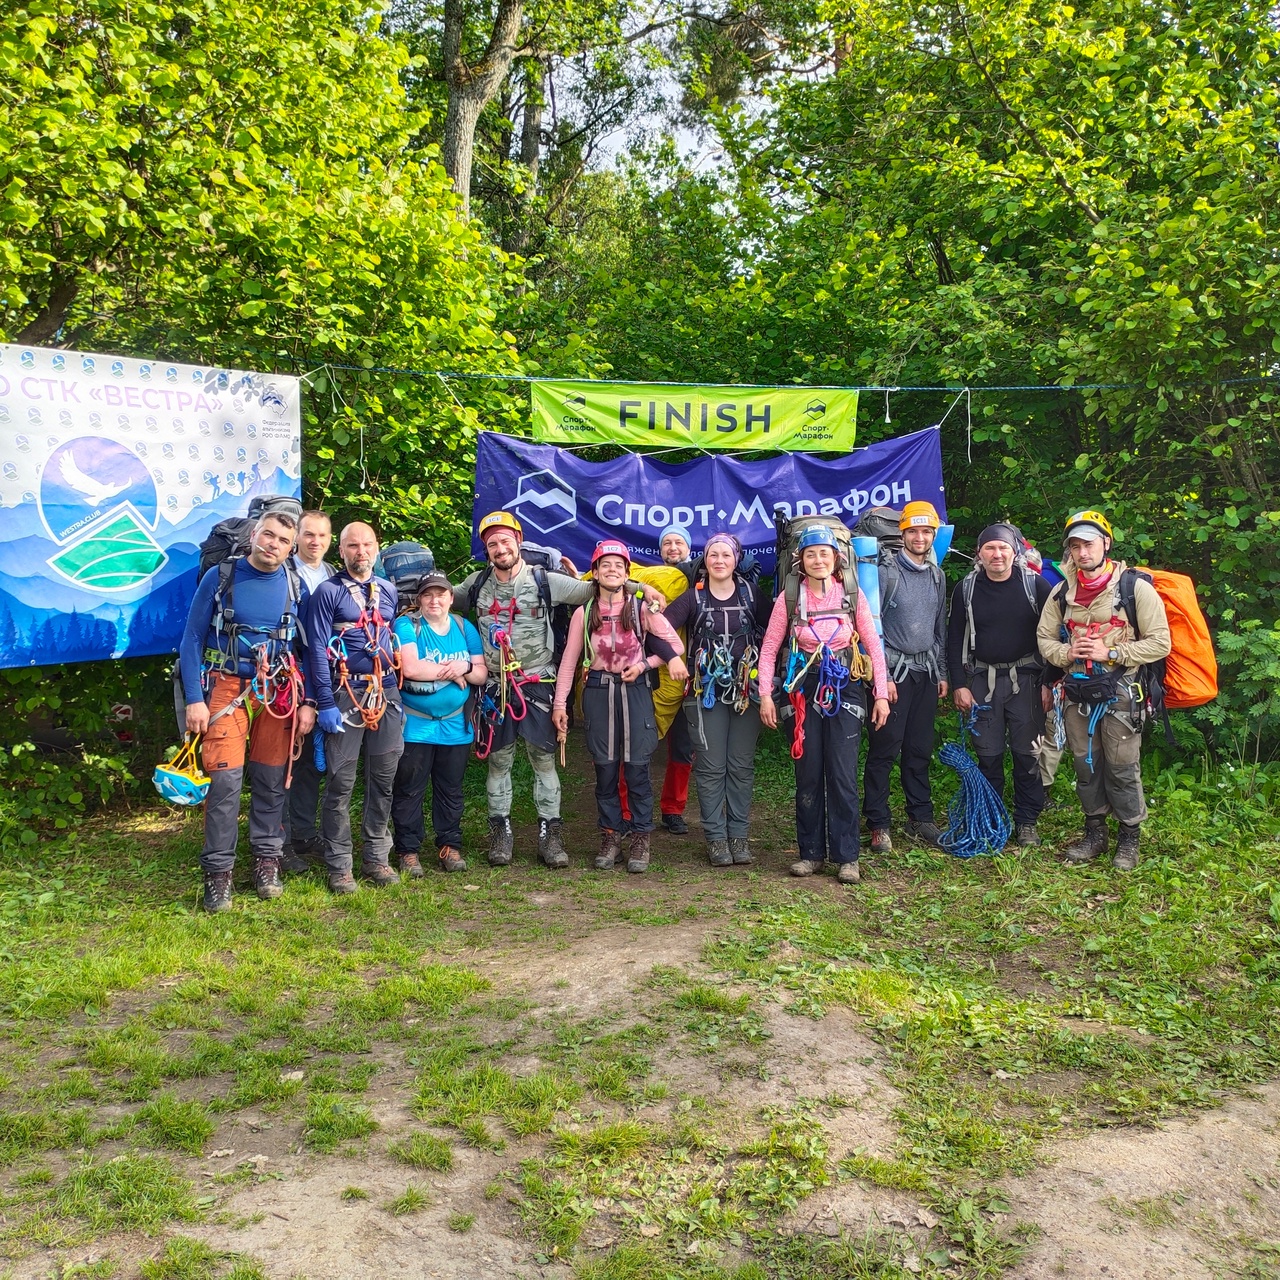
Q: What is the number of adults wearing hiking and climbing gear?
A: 12